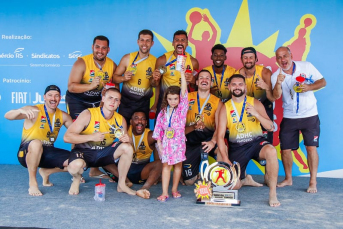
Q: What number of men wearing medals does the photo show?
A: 11